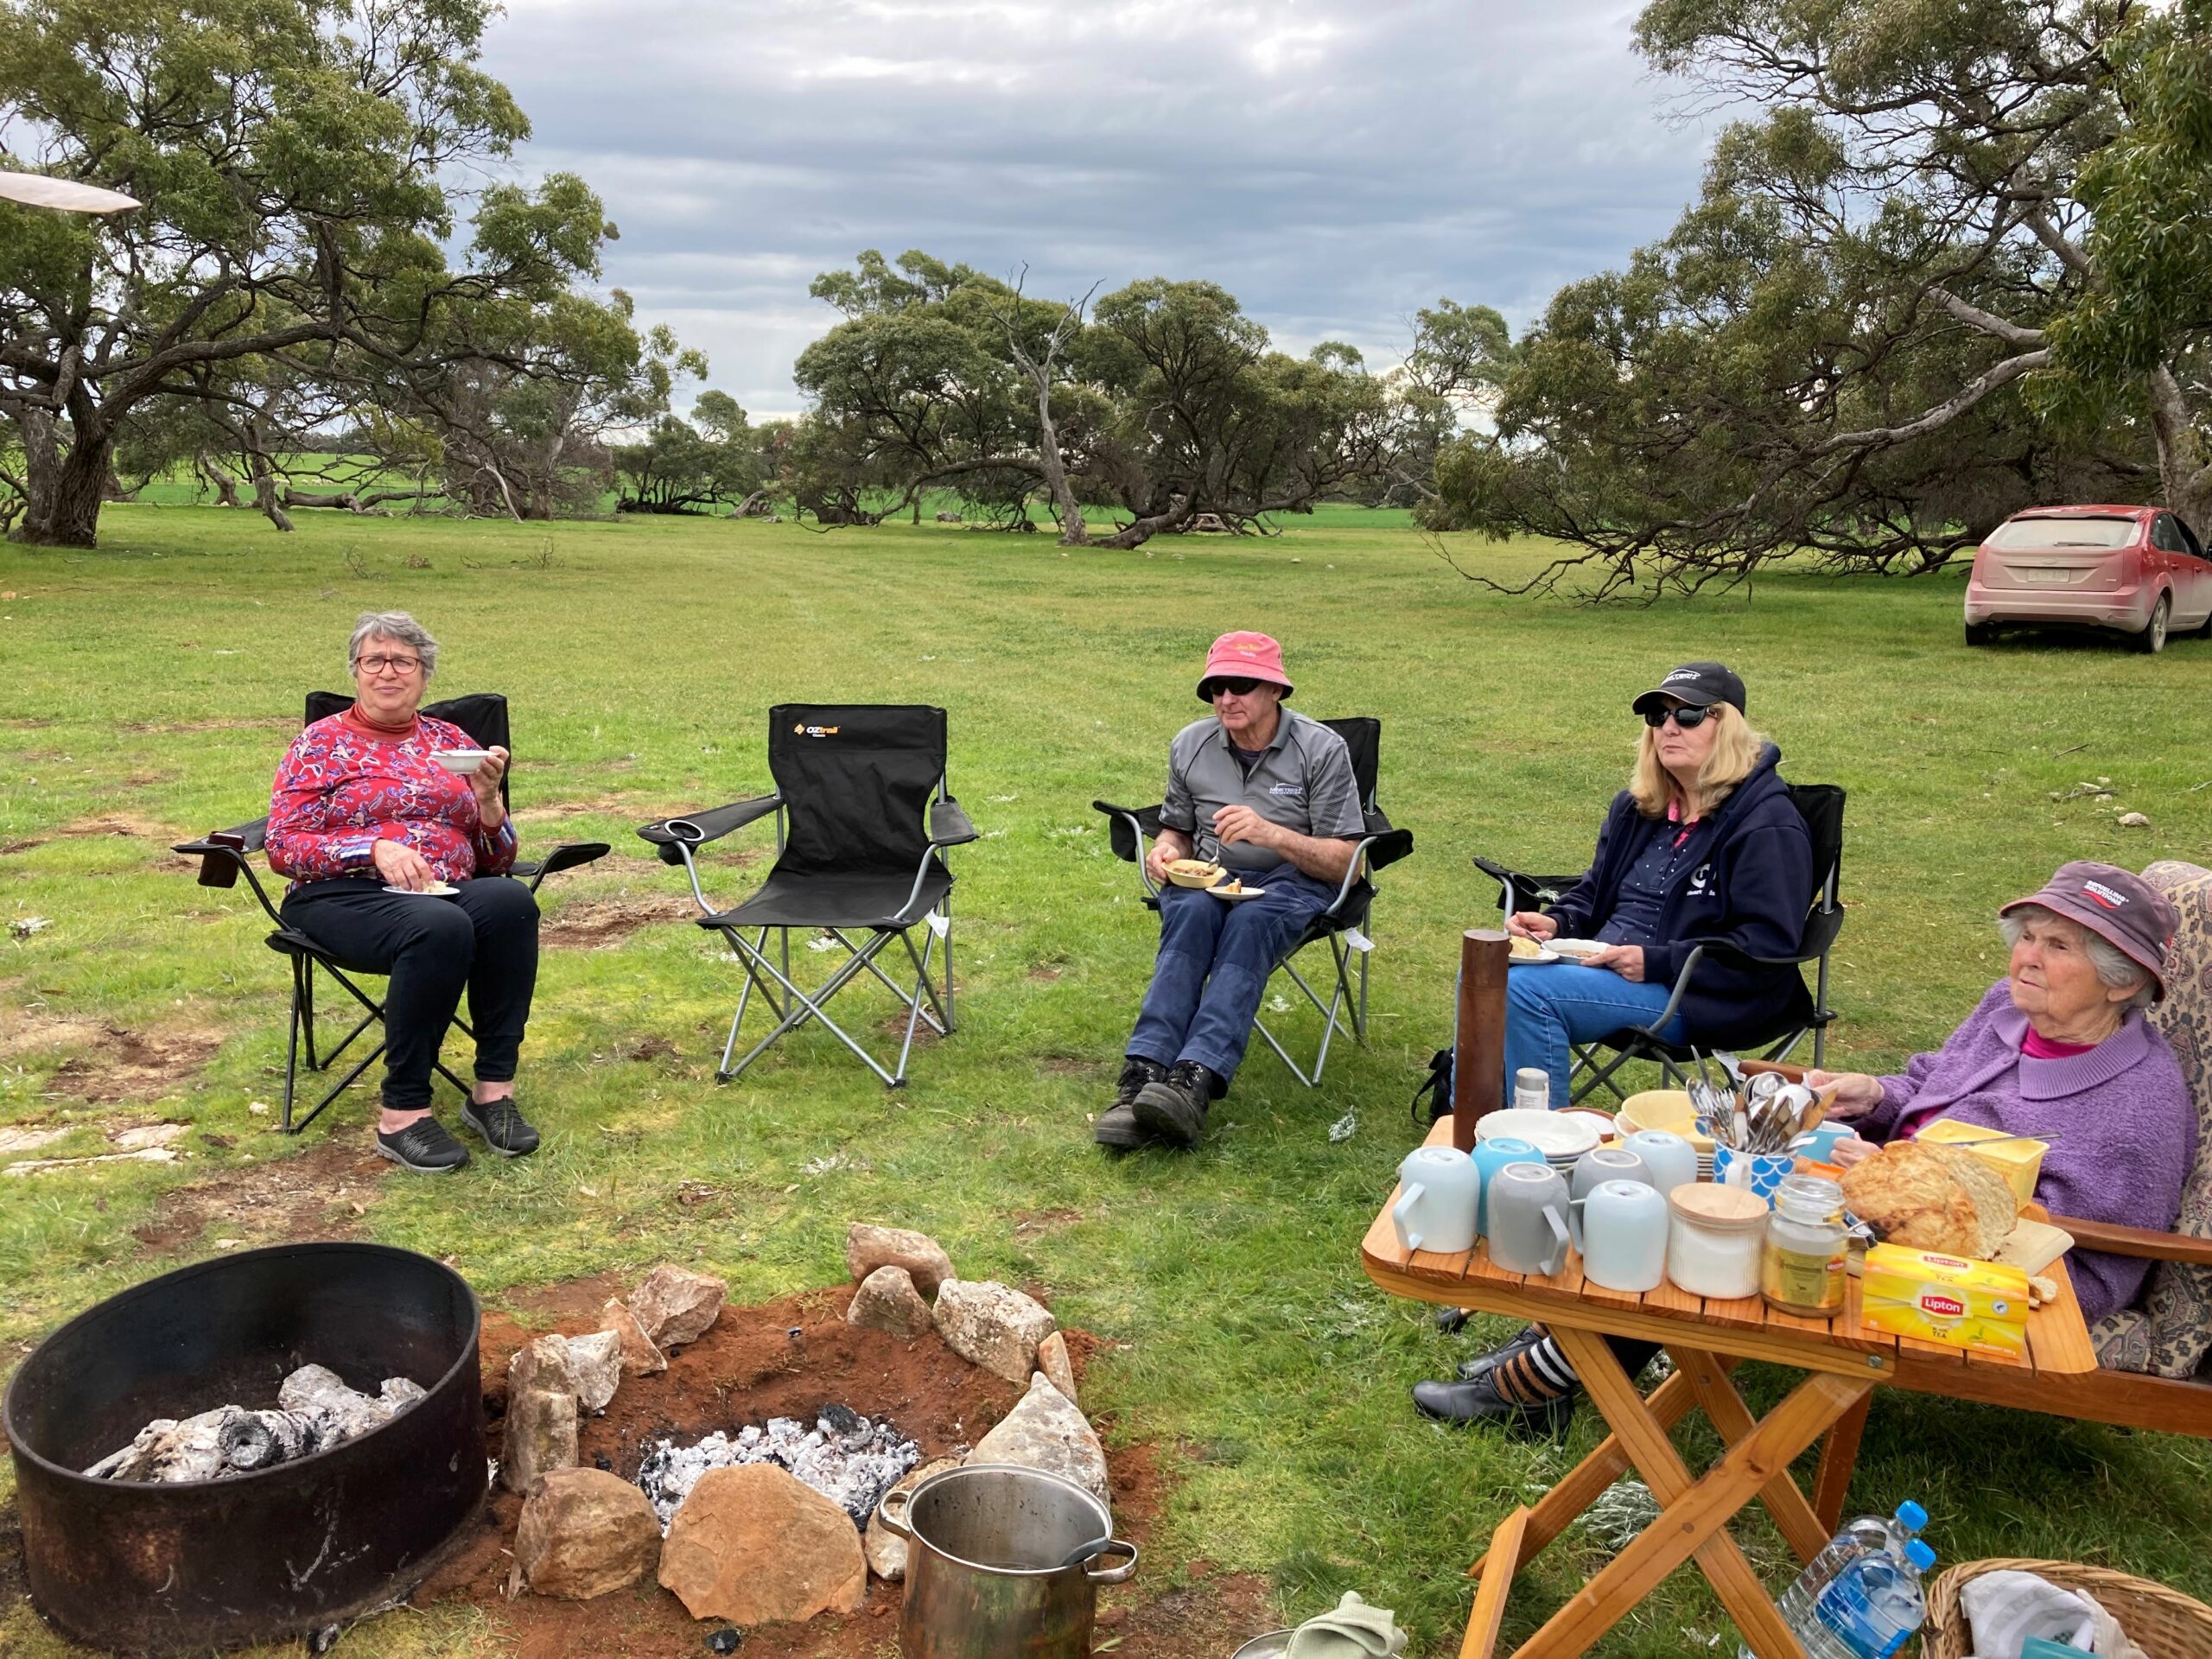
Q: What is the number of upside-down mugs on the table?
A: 6